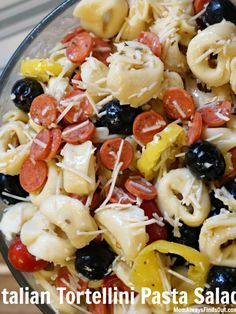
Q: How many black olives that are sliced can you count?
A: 0